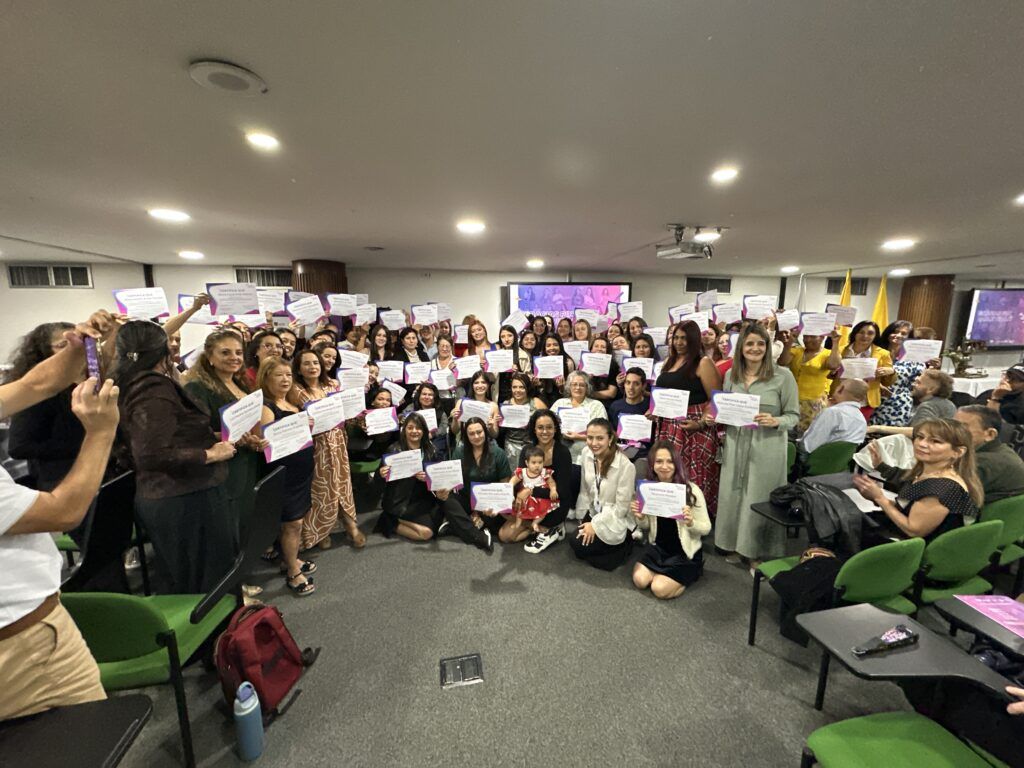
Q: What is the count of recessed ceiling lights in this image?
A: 11